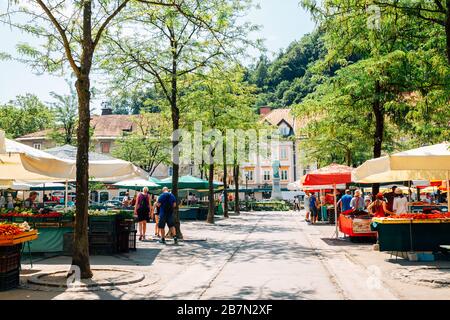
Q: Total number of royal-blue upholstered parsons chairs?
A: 0